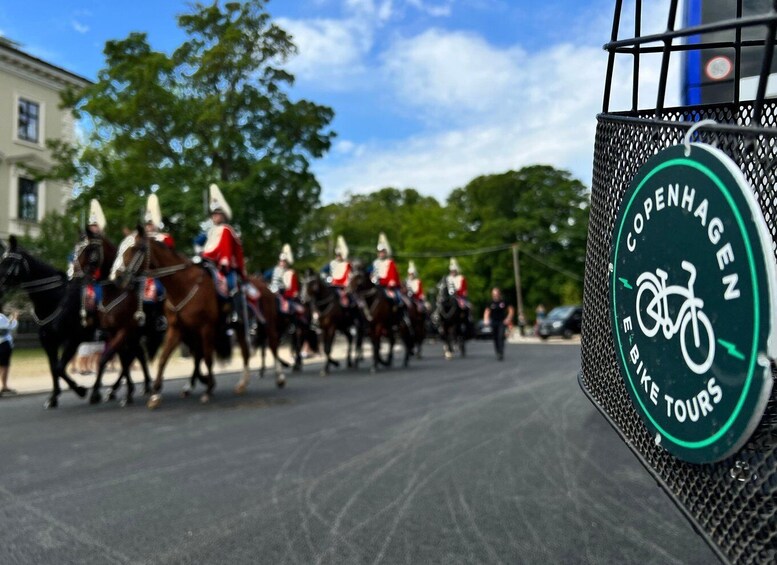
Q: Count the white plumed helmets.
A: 8